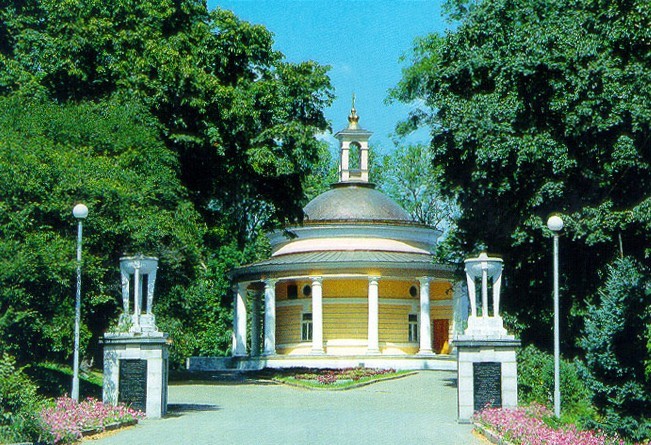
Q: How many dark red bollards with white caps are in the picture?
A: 0